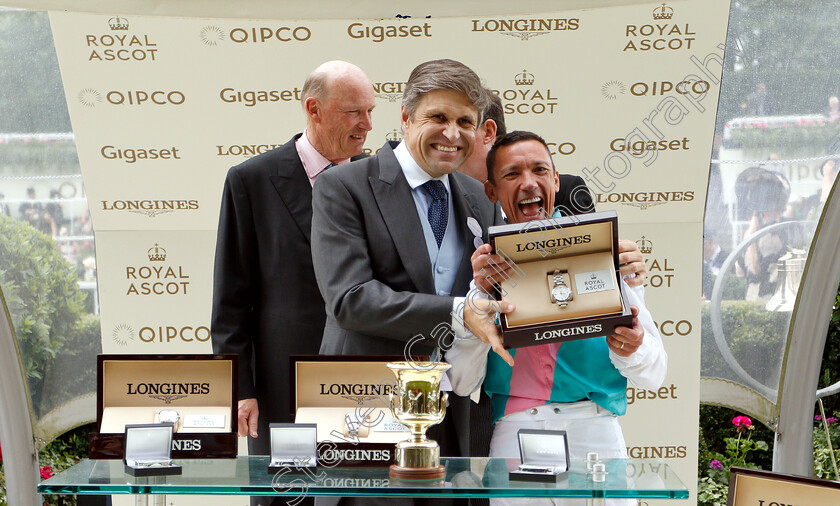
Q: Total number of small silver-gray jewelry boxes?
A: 3